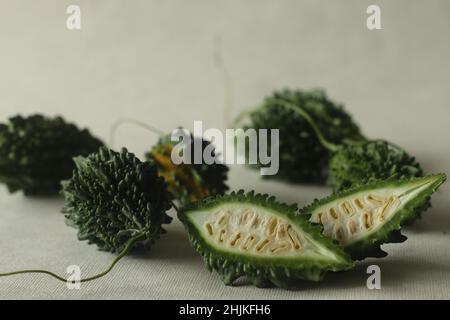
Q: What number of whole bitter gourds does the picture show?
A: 5